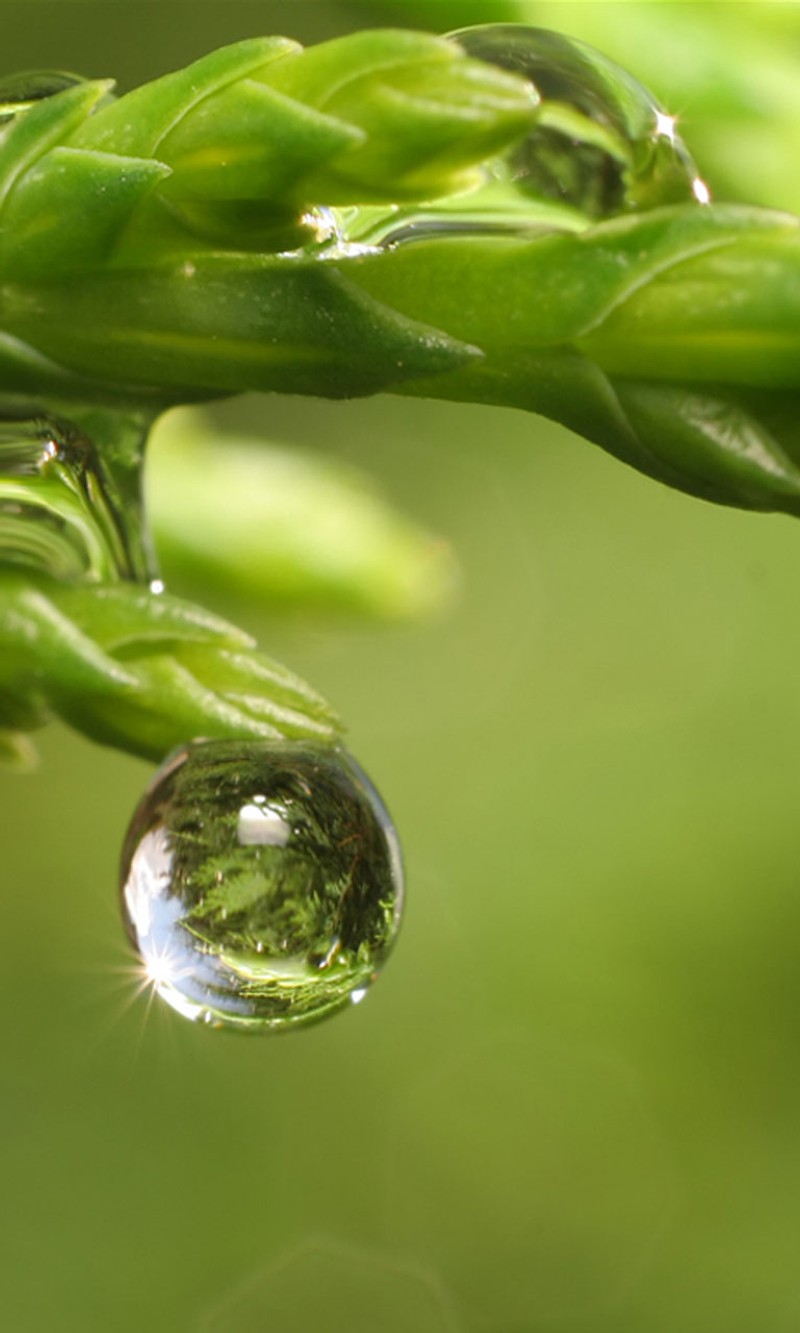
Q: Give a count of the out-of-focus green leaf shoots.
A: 1